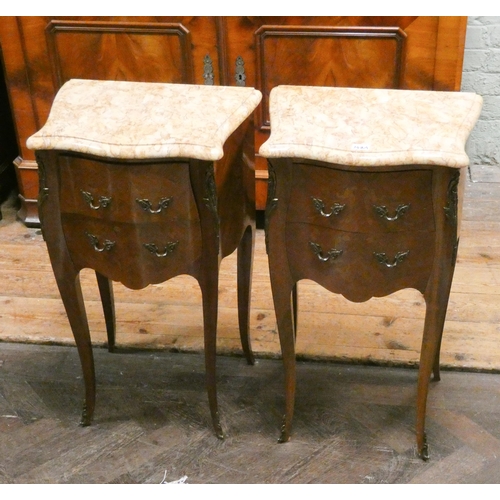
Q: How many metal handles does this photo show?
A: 8